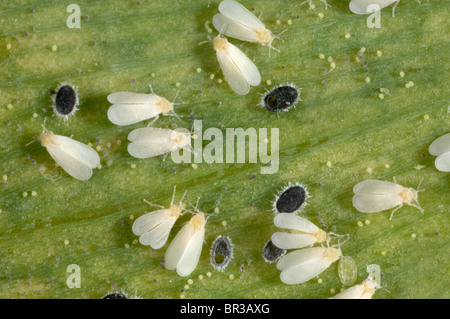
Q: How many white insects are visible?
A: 13